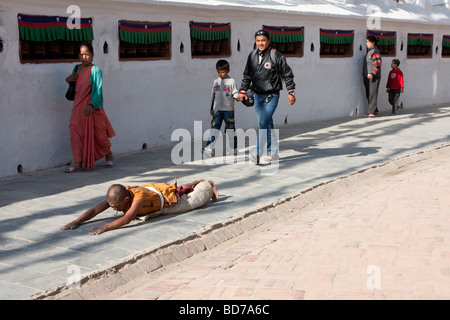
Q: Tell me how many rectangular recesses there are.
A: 8